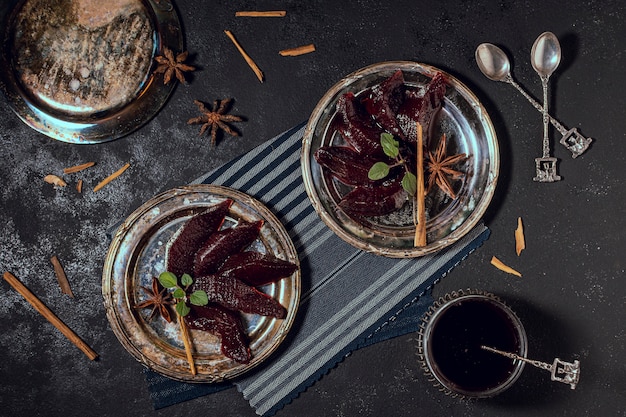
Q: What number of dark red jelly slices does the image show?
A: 10